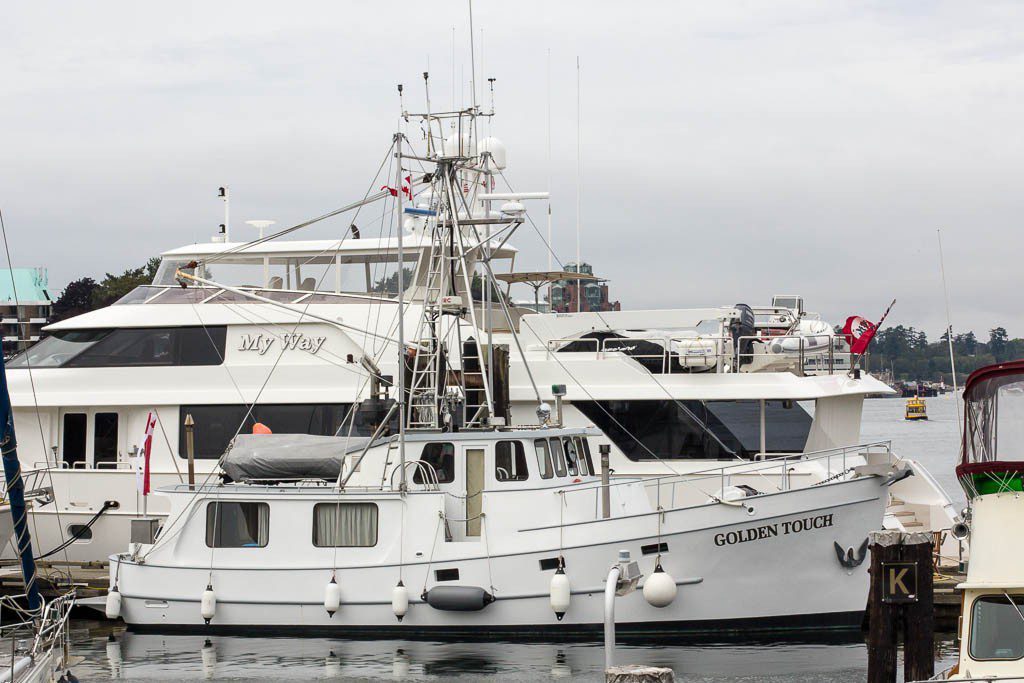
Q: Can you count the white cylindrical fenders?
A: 5